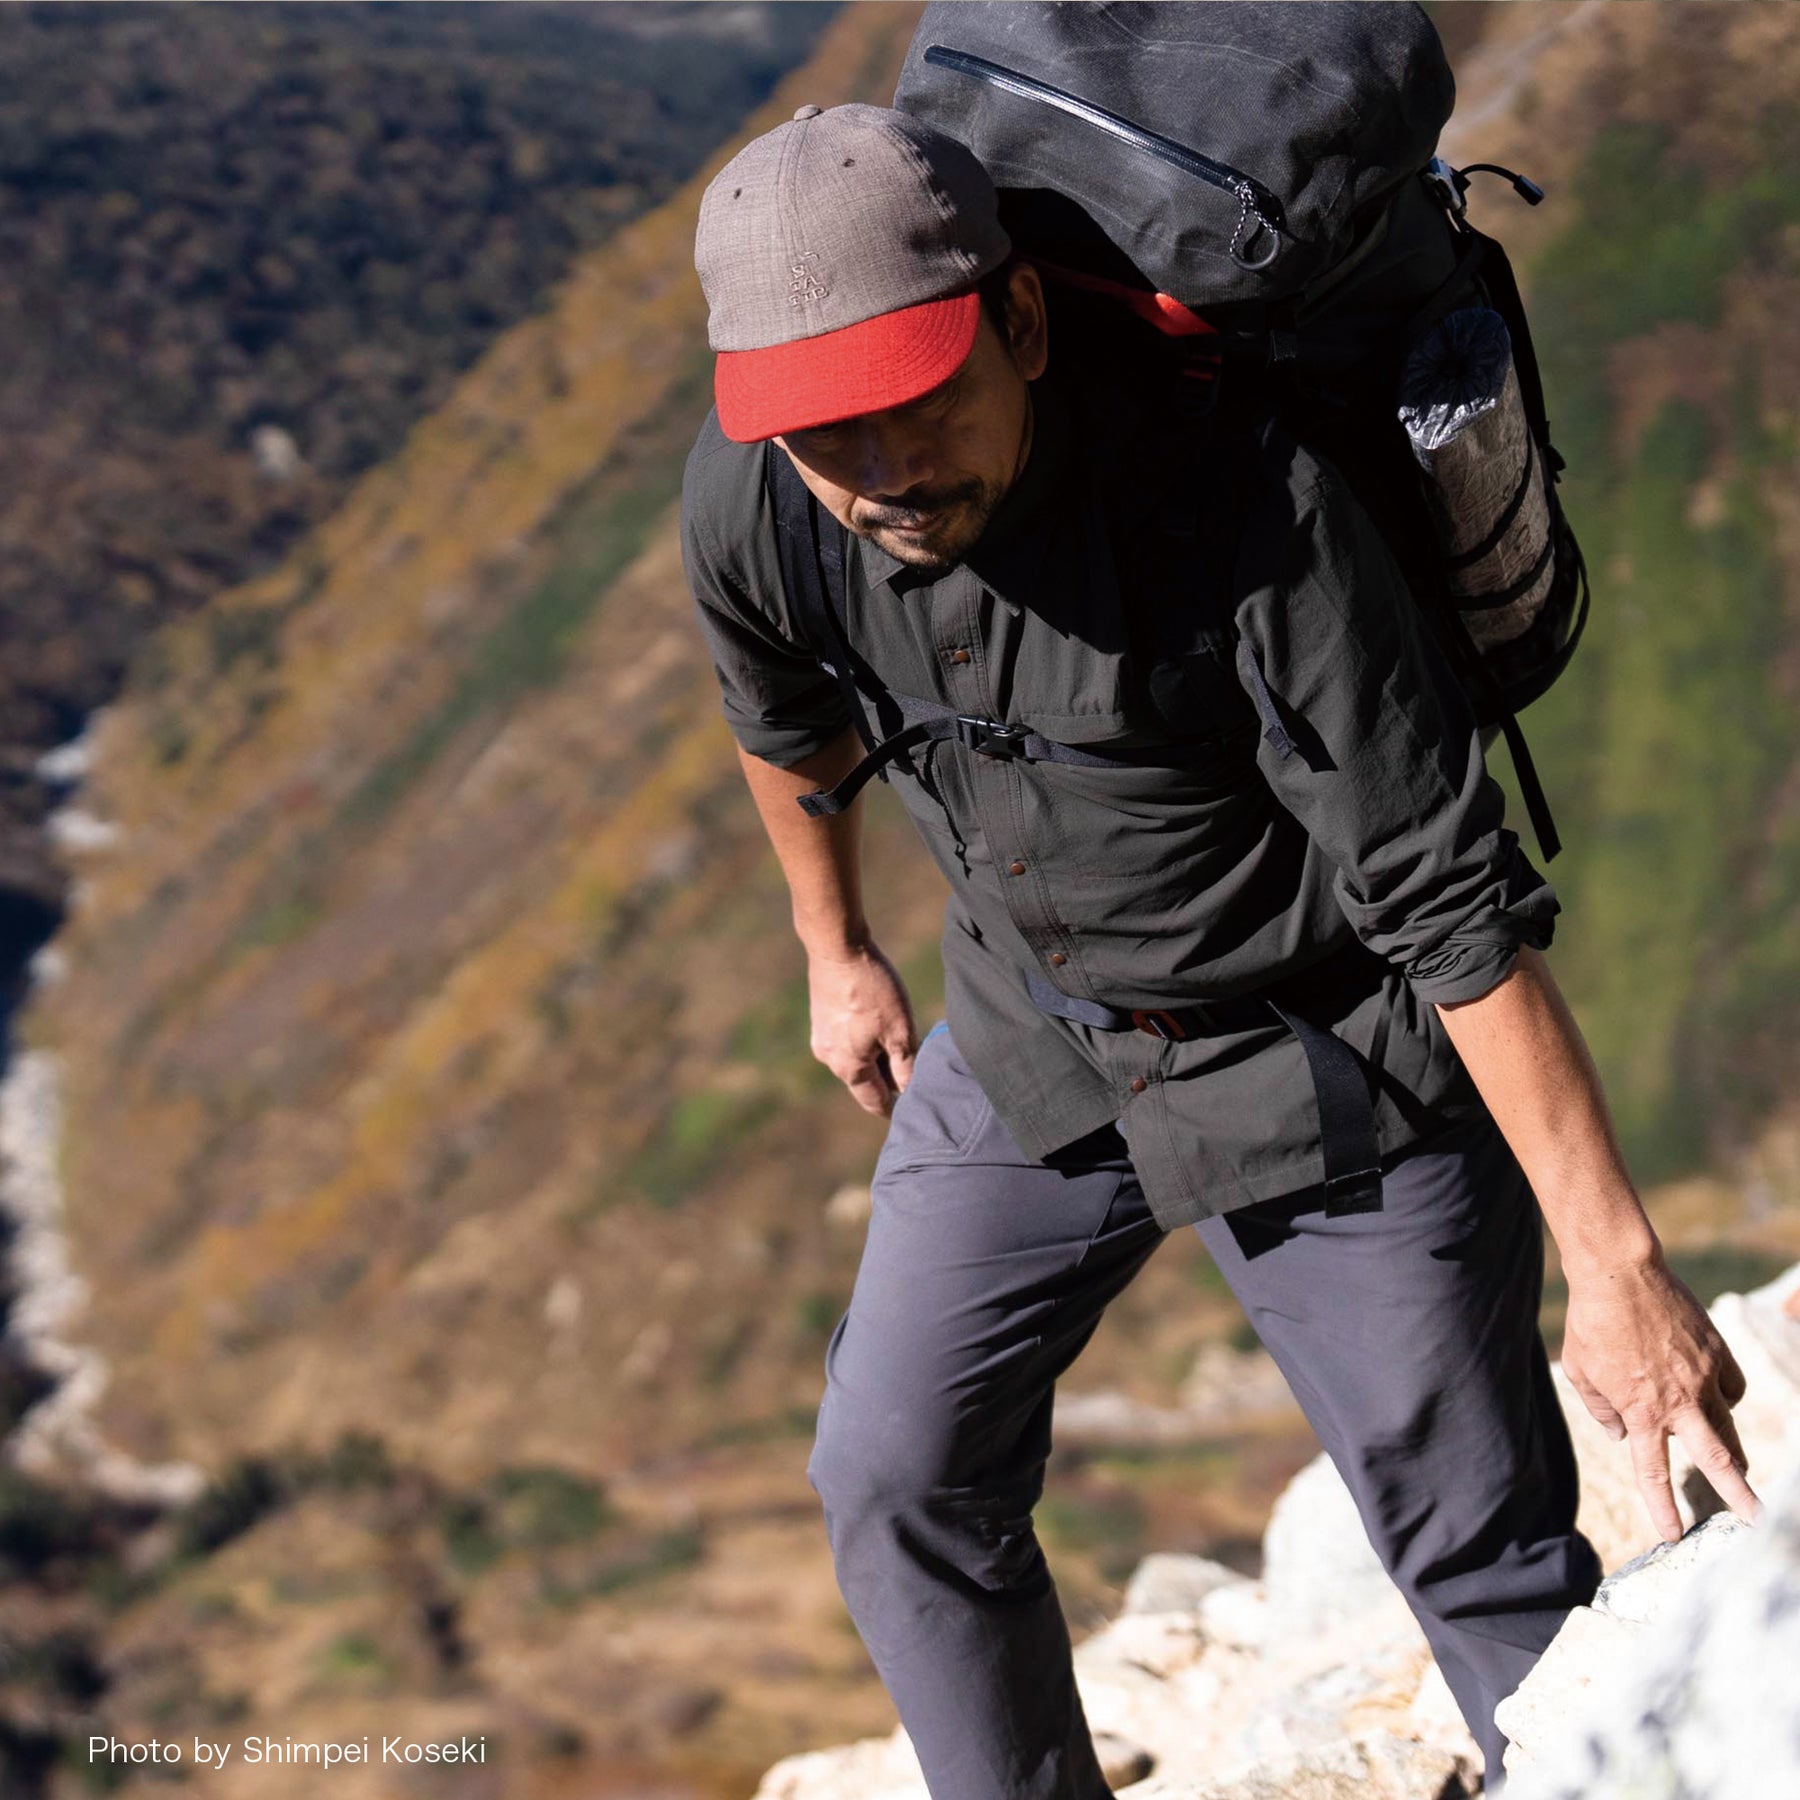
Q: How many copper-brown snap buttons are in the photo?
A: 4